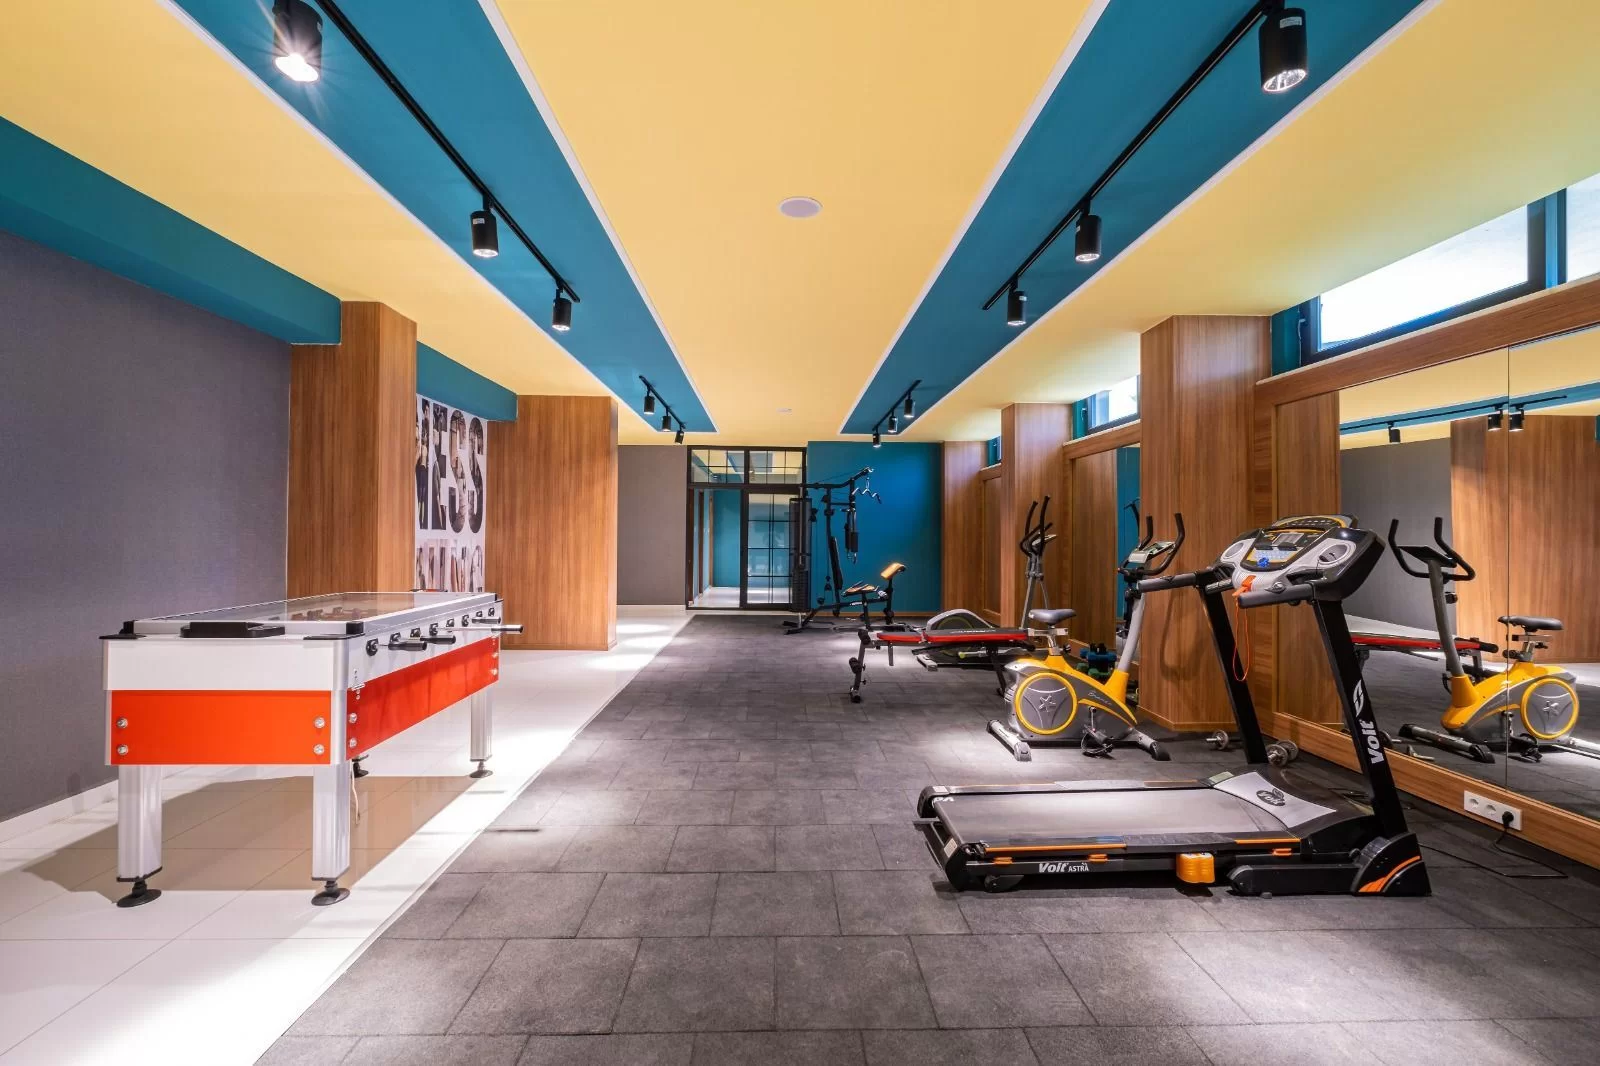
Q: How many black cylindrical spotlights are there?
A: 12